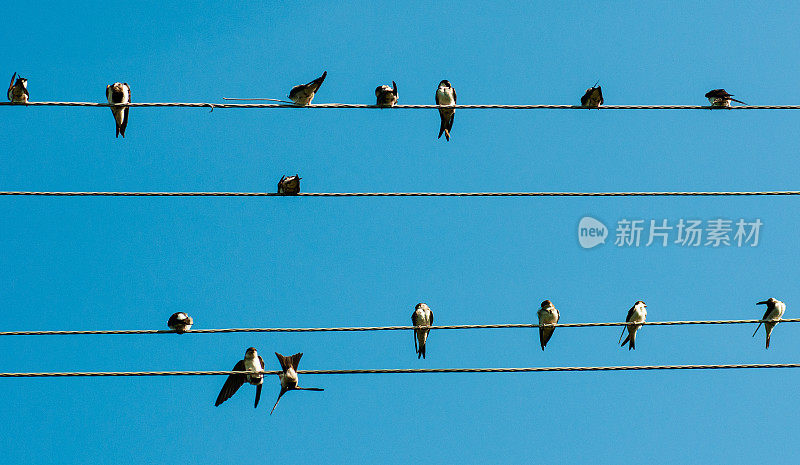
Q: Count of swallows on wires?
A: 15